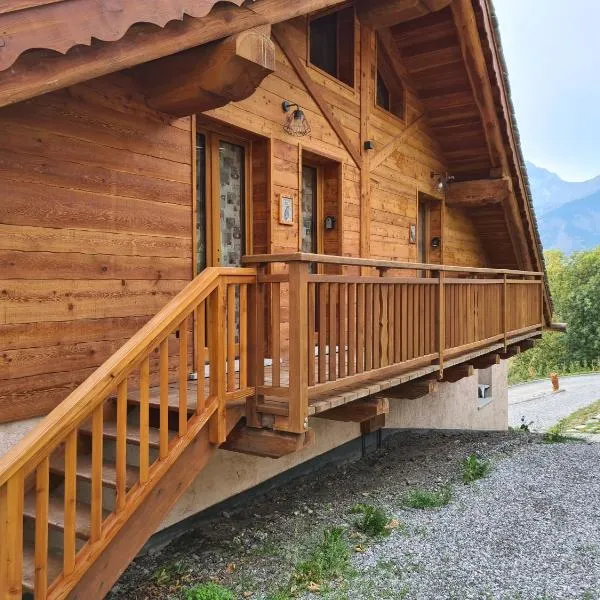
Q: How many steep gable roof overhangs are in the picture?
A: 1